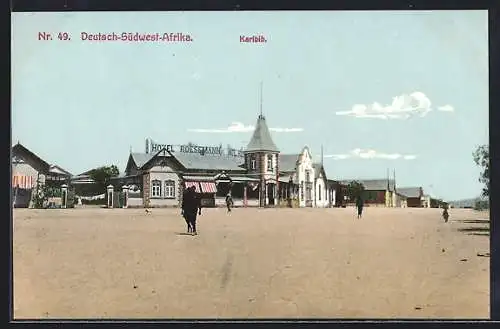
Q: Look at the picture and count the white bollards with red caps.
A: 0